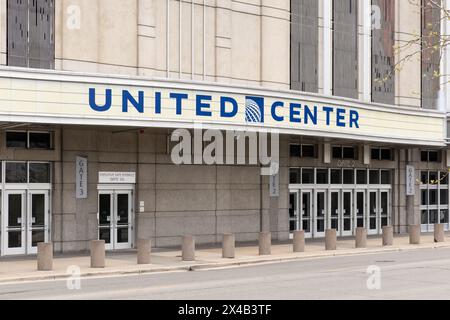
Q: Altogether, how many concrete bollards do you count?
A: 12